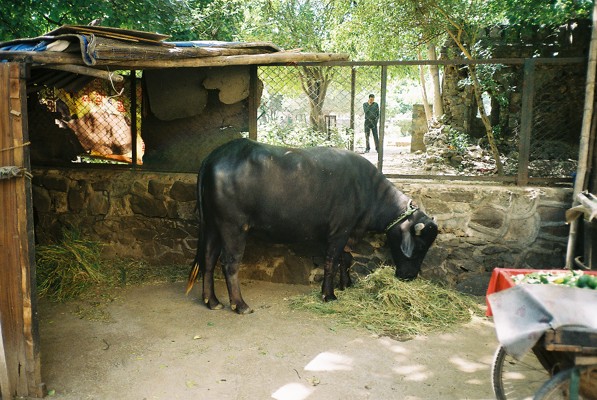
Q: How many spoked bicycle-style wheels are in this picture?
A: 2